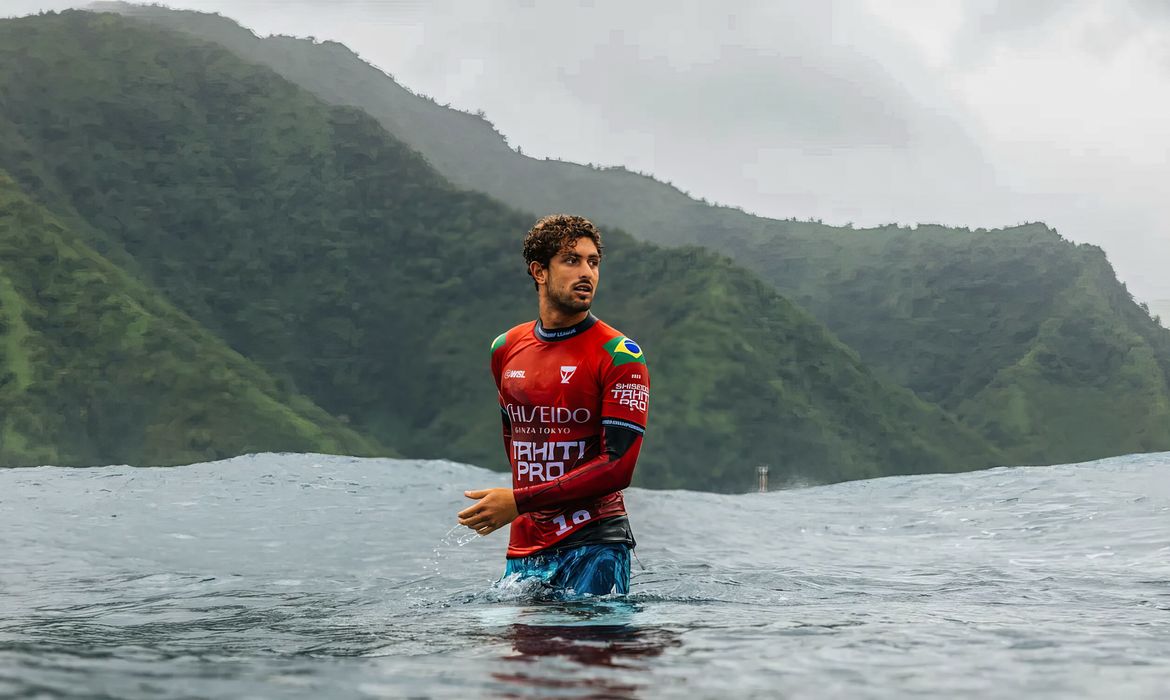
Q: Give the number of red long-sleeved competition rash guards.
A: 1